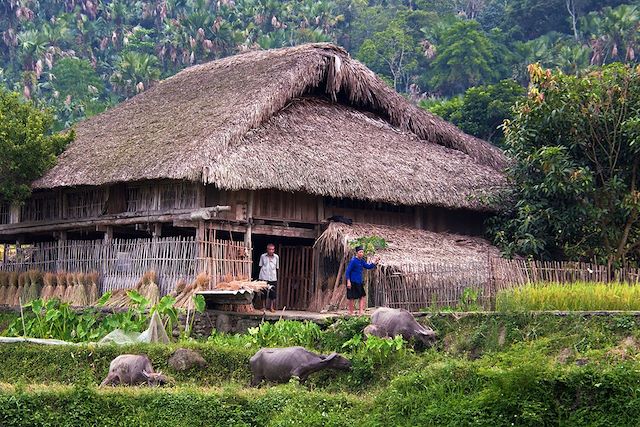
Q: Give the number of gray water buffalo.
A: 3